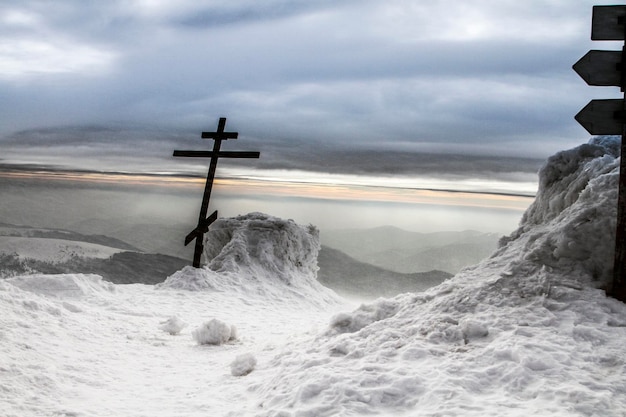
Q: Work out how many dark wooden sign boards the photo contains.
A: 3